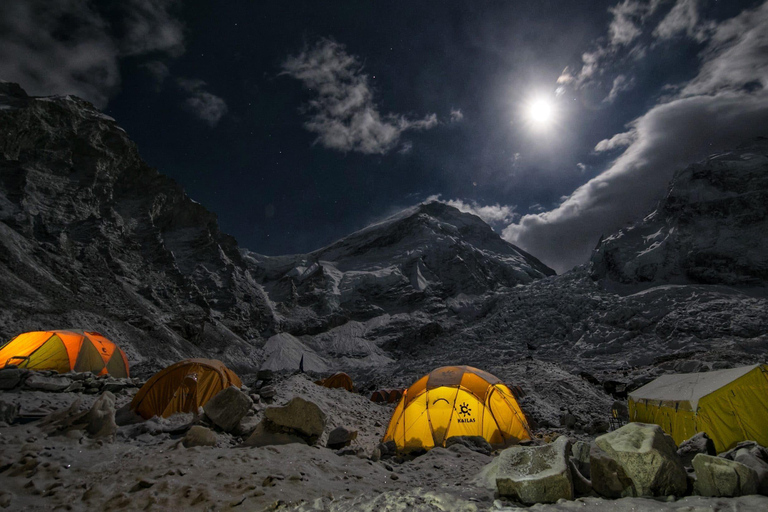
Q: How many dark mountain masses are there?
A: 3